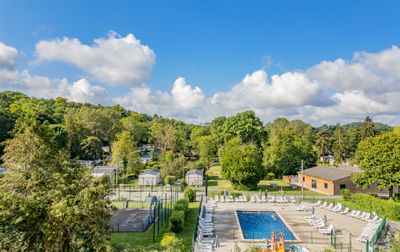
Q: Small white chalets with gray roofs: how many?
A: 3